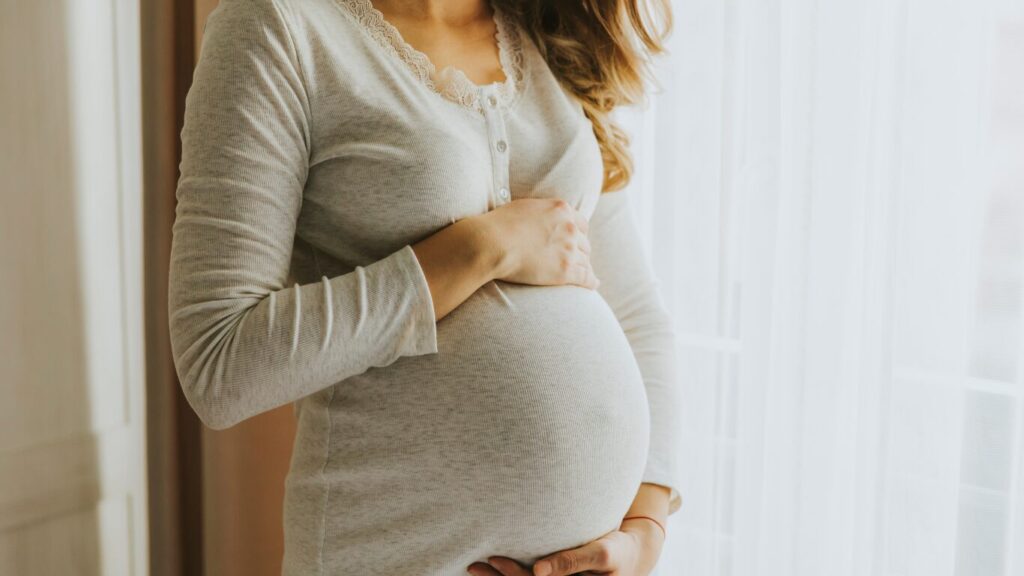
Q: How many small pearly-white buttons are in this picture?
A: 3